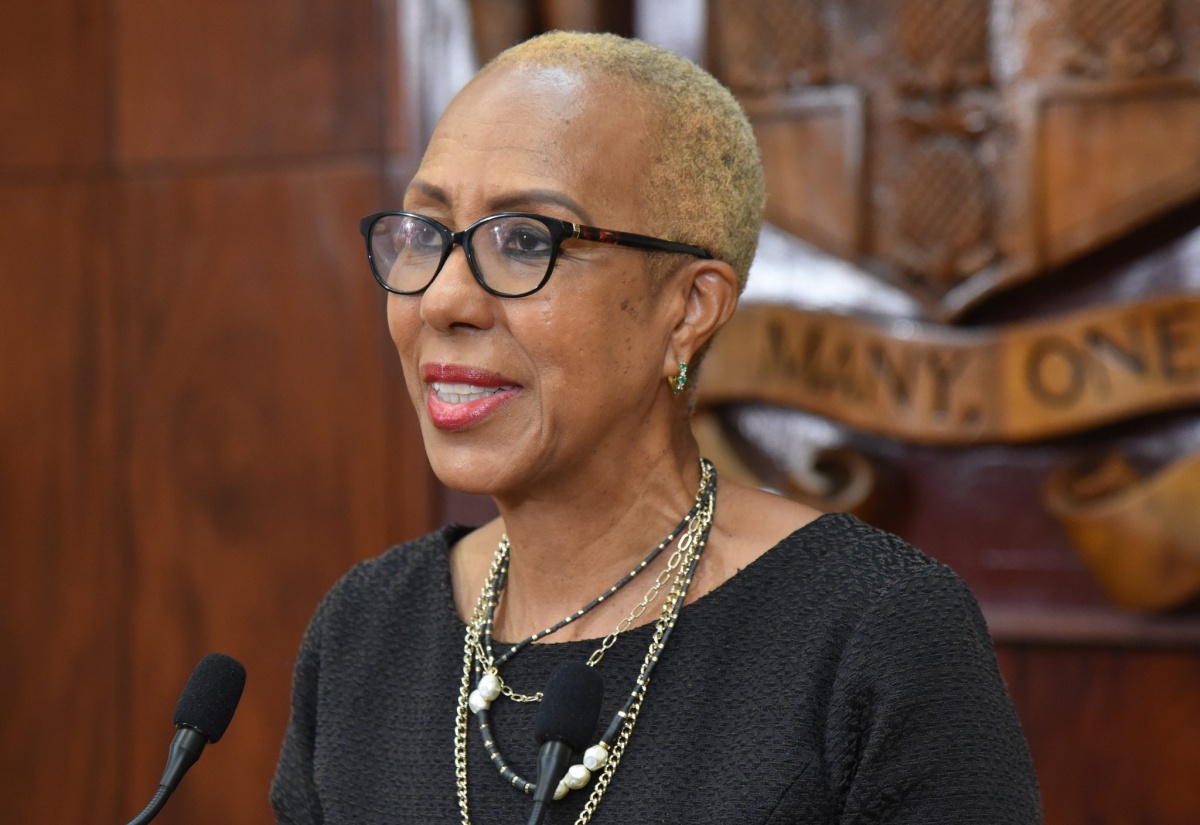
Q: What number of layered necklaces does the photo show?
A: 4